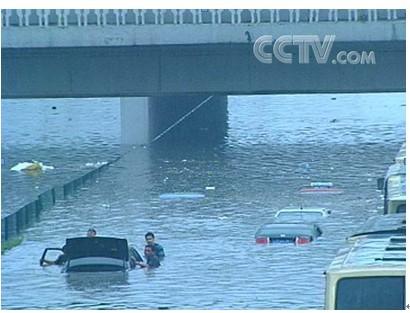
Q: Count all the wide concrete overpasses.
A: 1